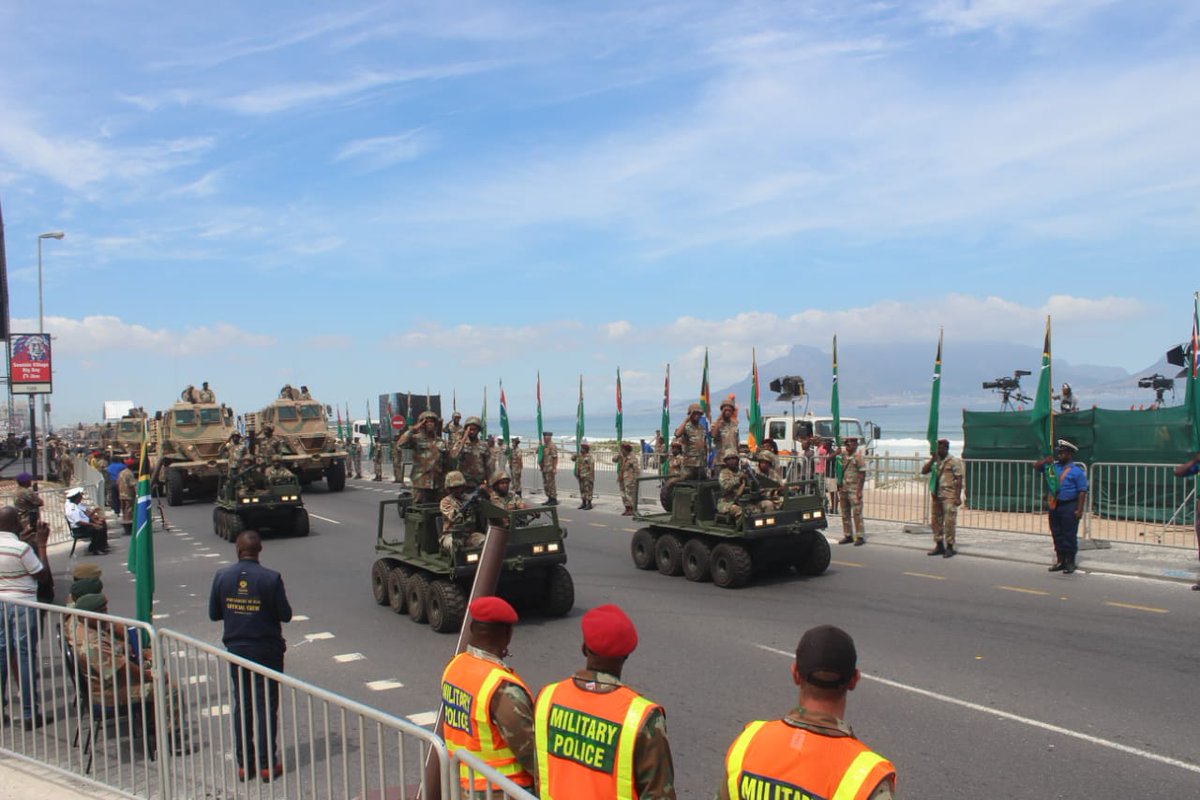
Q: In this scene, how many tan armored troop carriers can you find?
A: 3